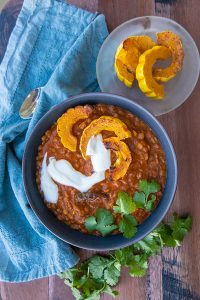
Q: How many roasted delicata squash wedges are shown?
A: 6